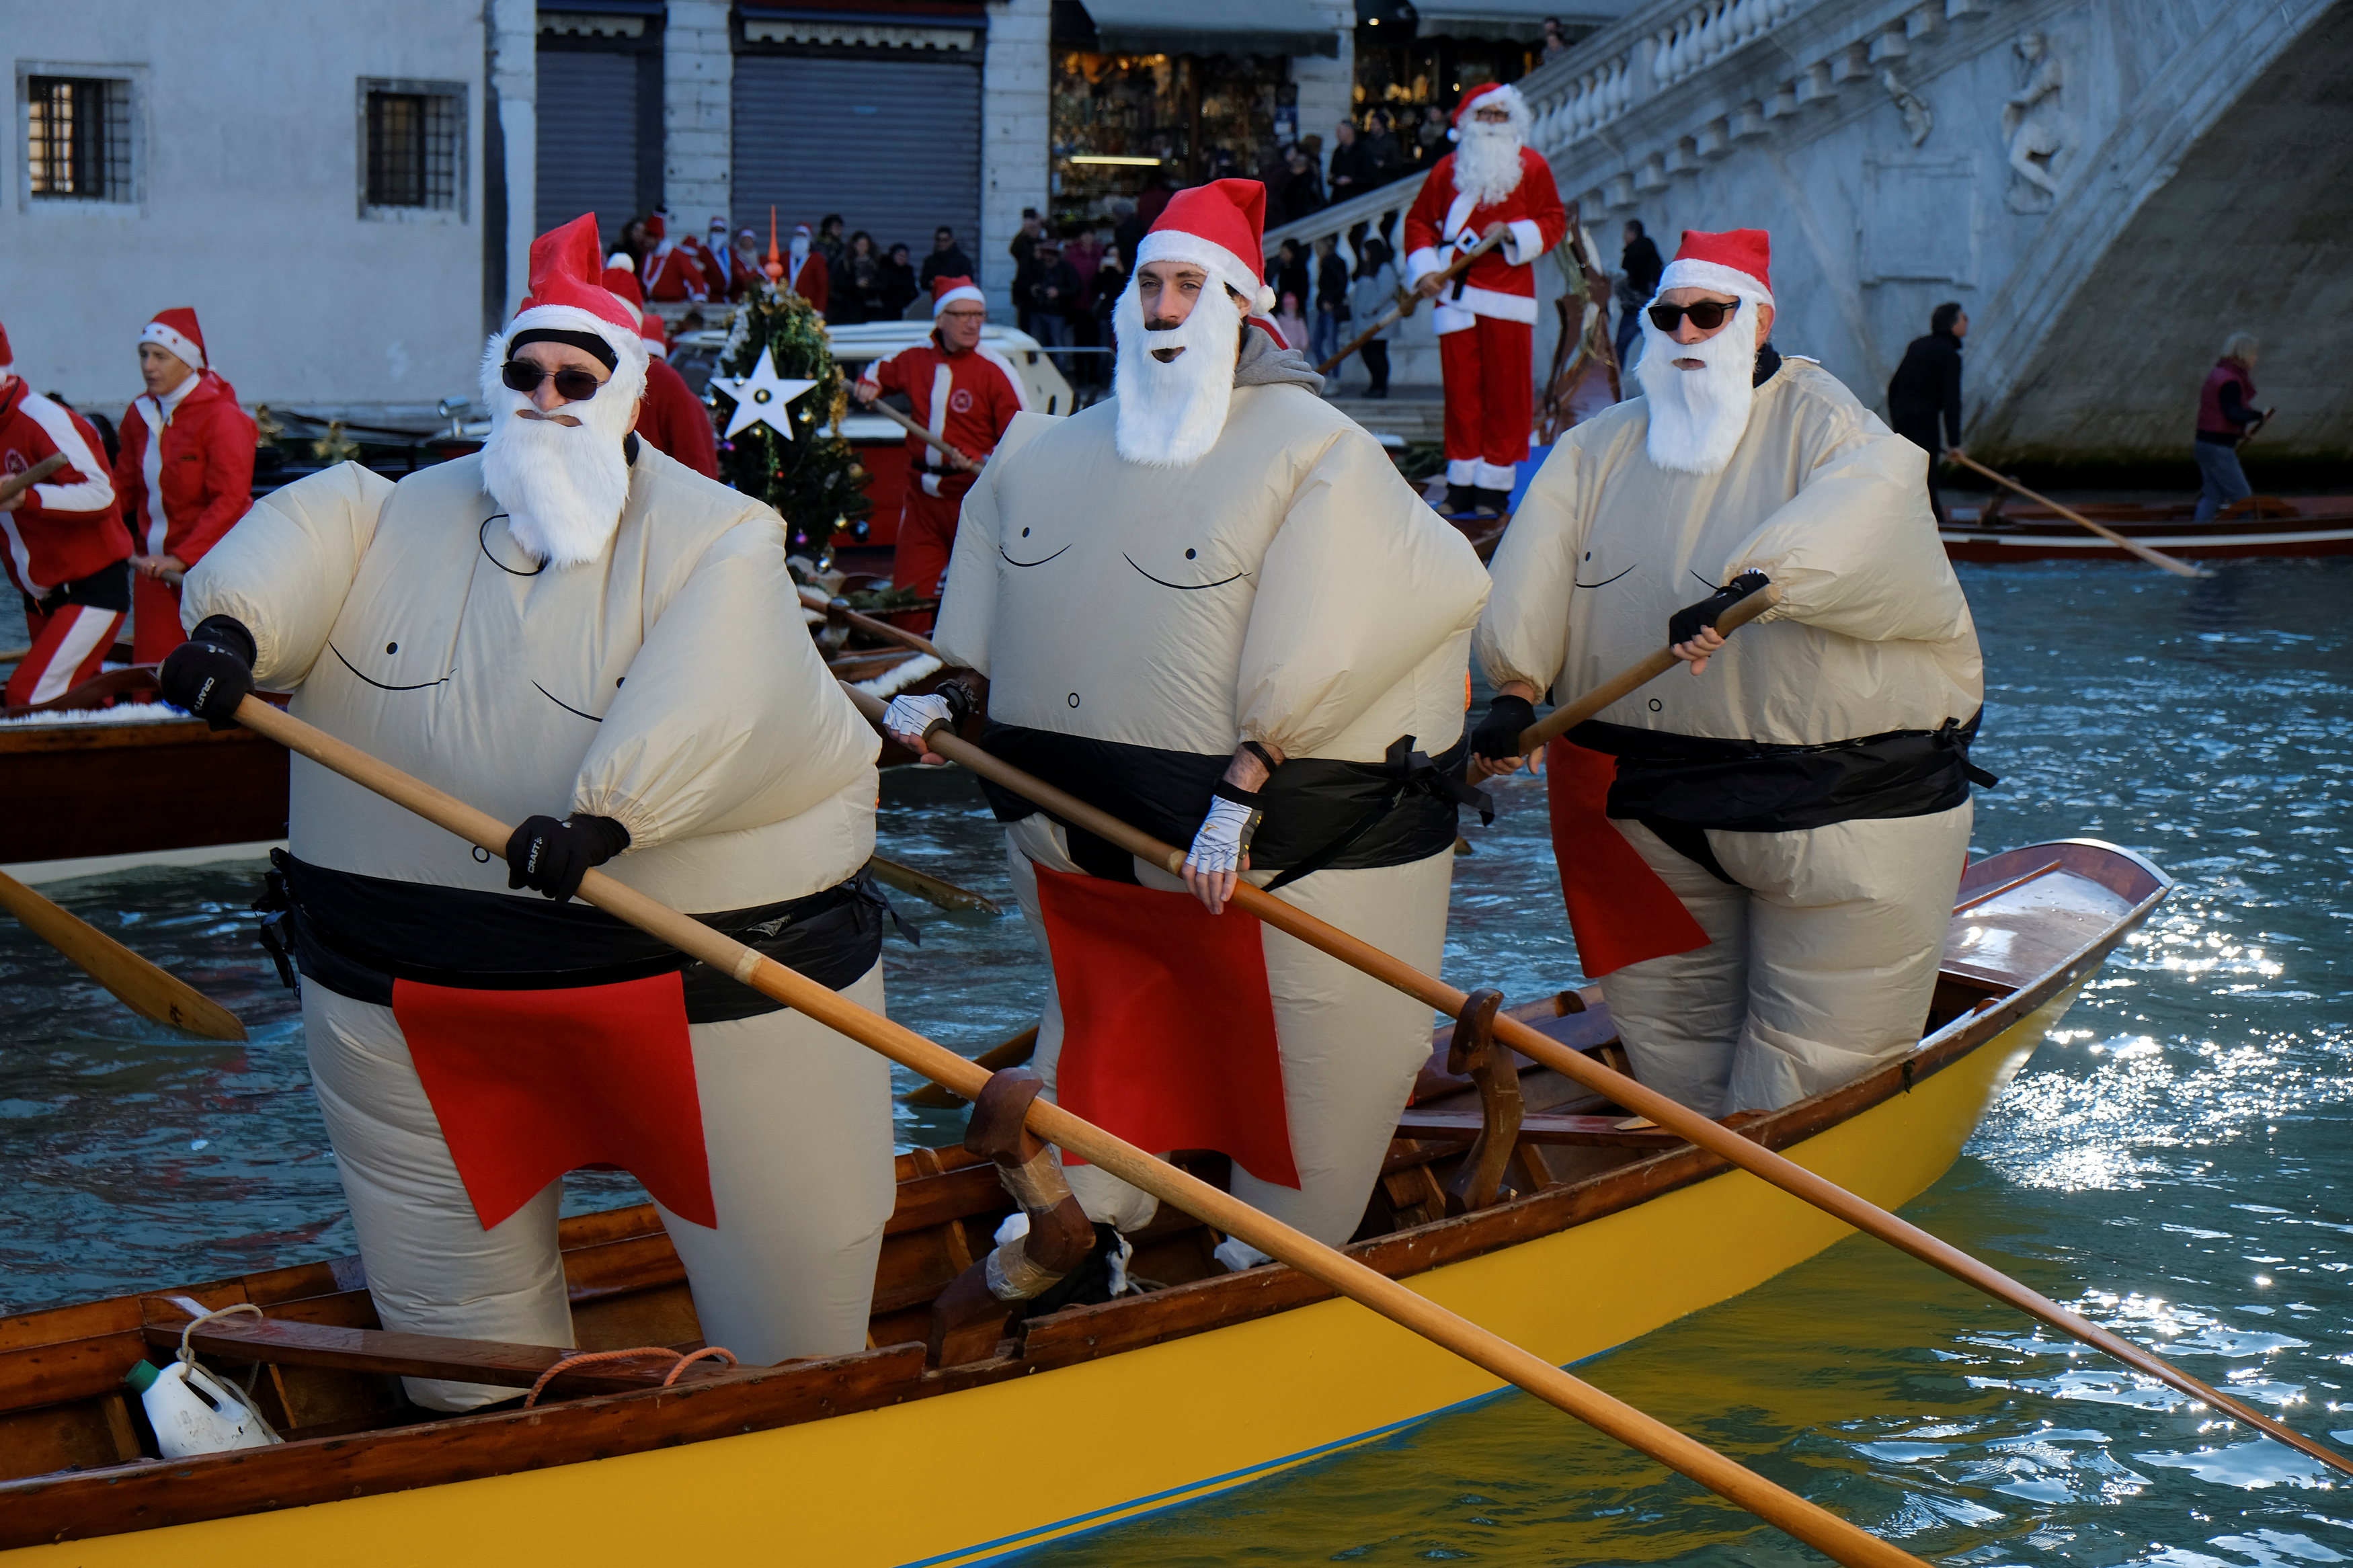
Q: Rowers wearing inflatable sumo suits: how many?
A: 3